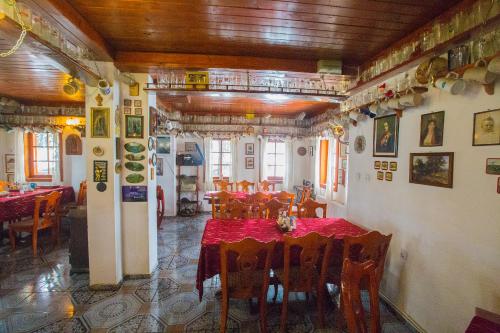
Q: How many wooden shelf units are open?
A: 1